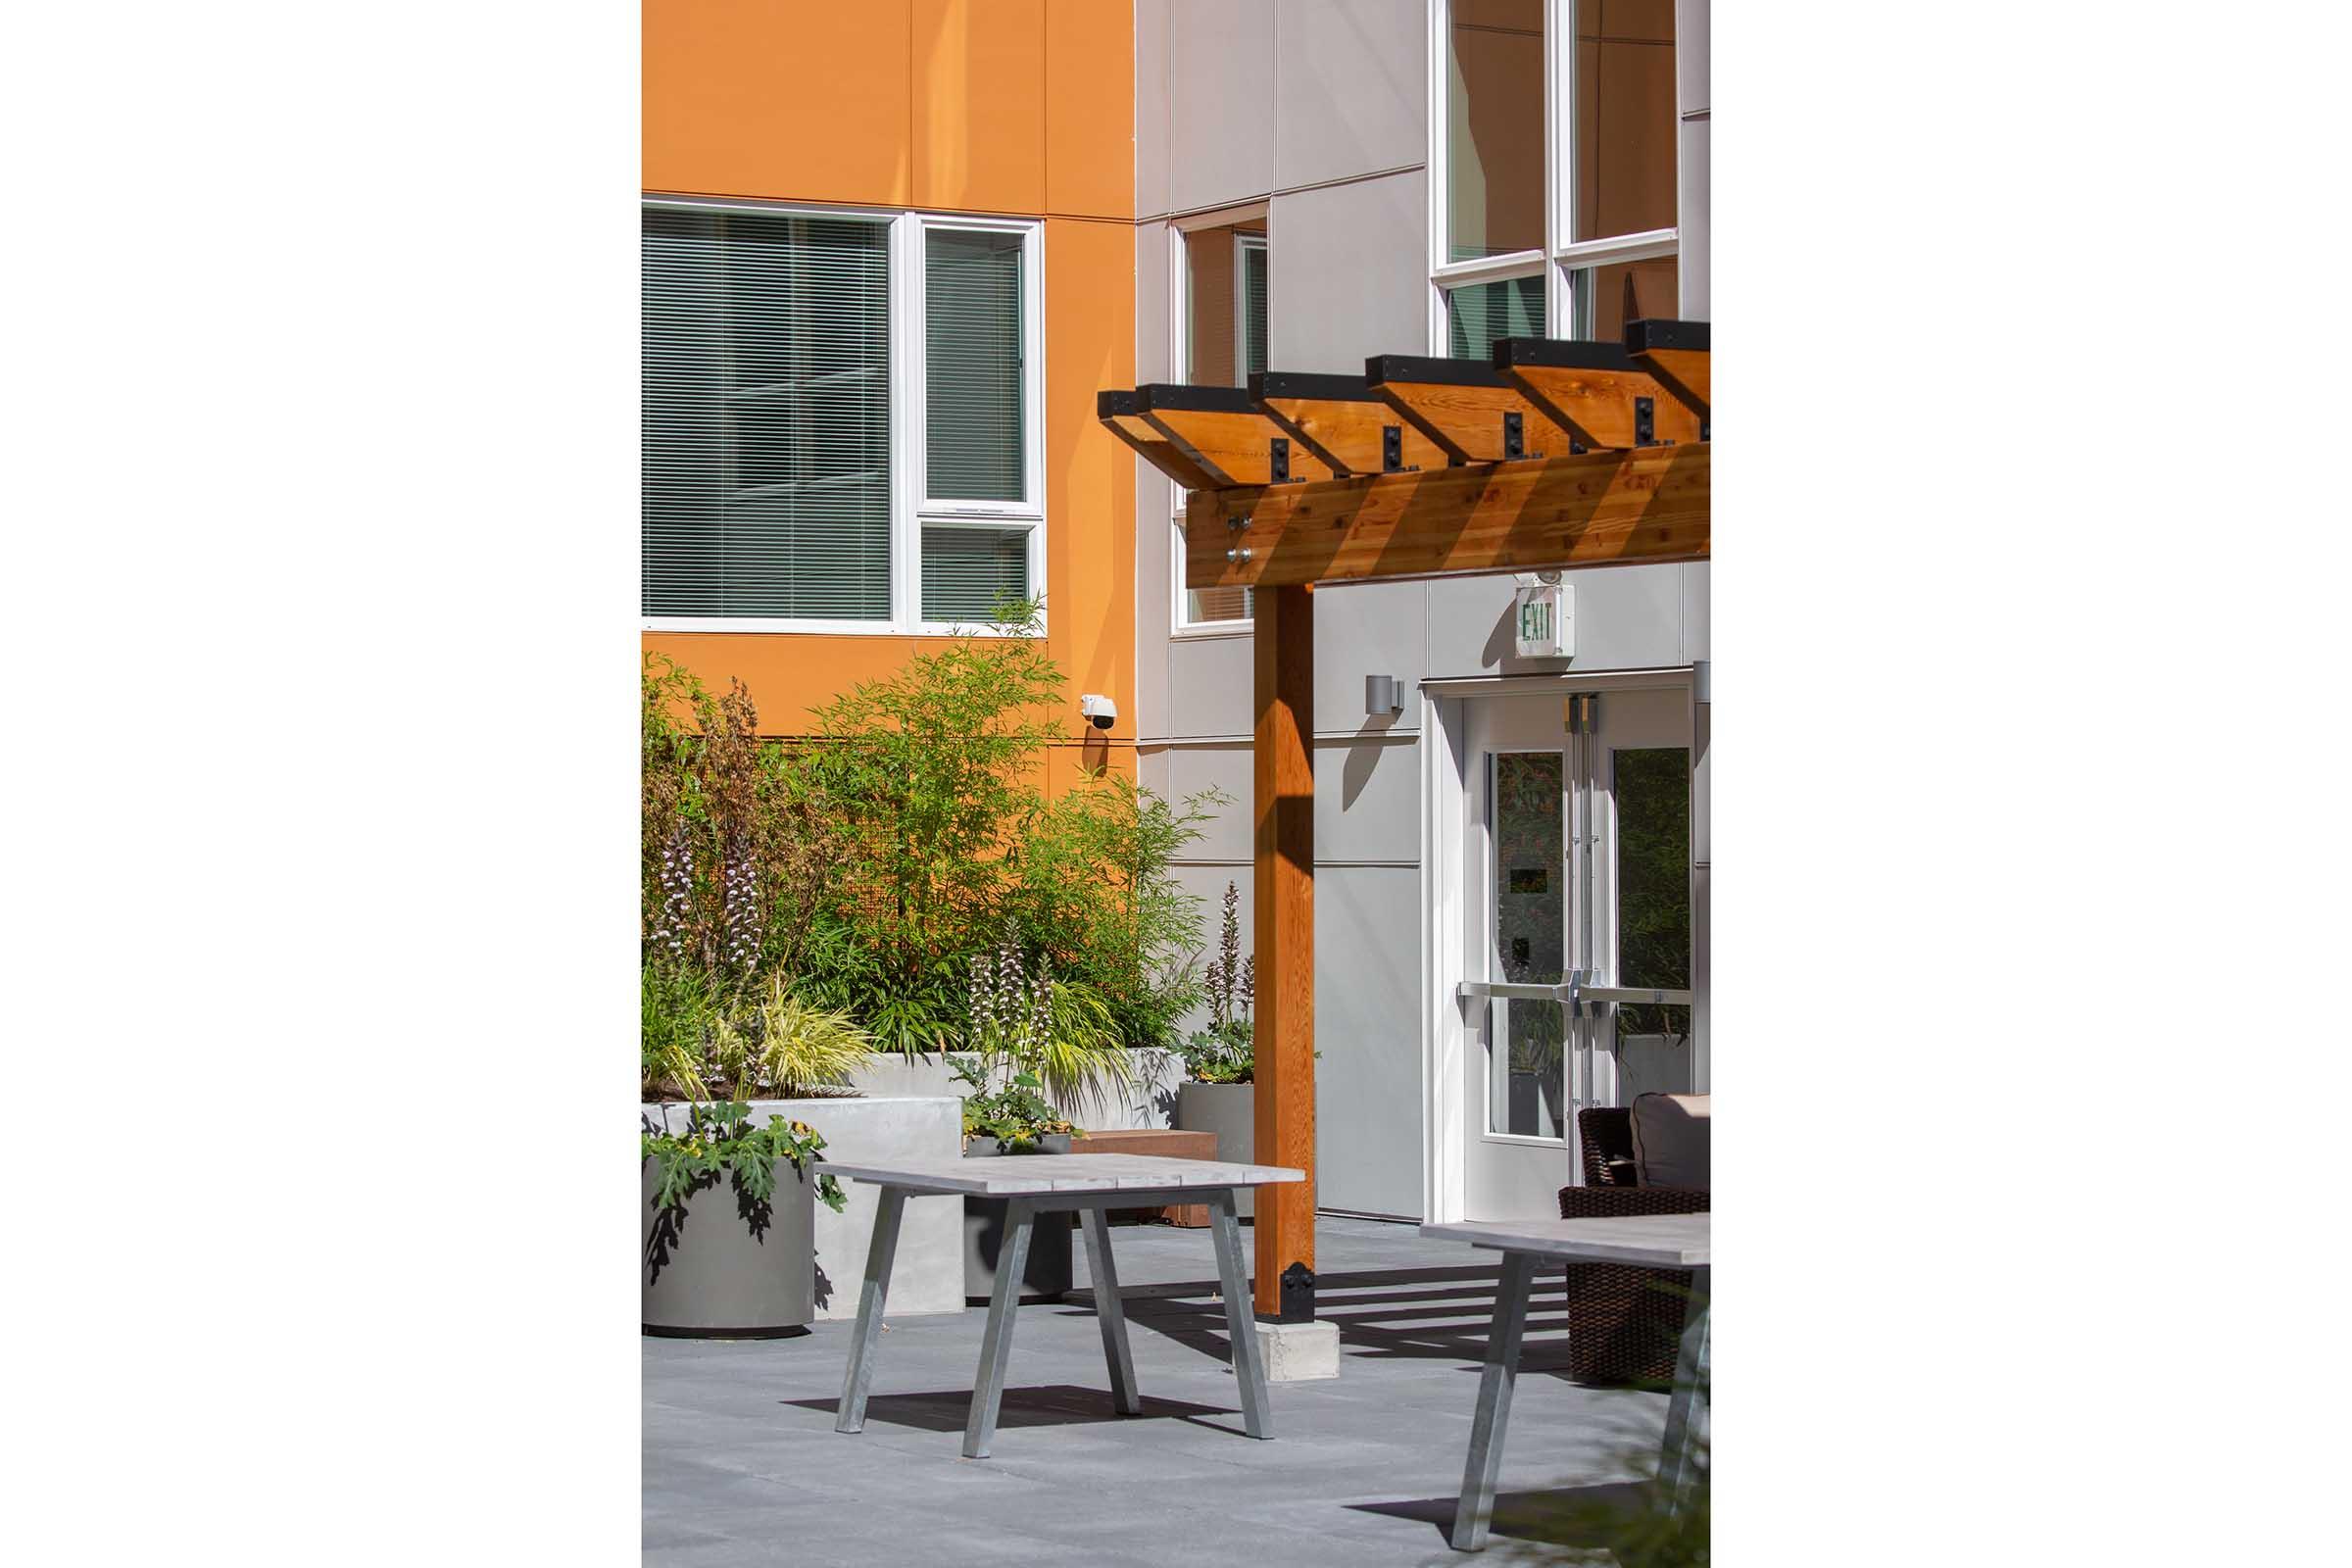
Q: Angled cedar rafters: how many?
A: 6